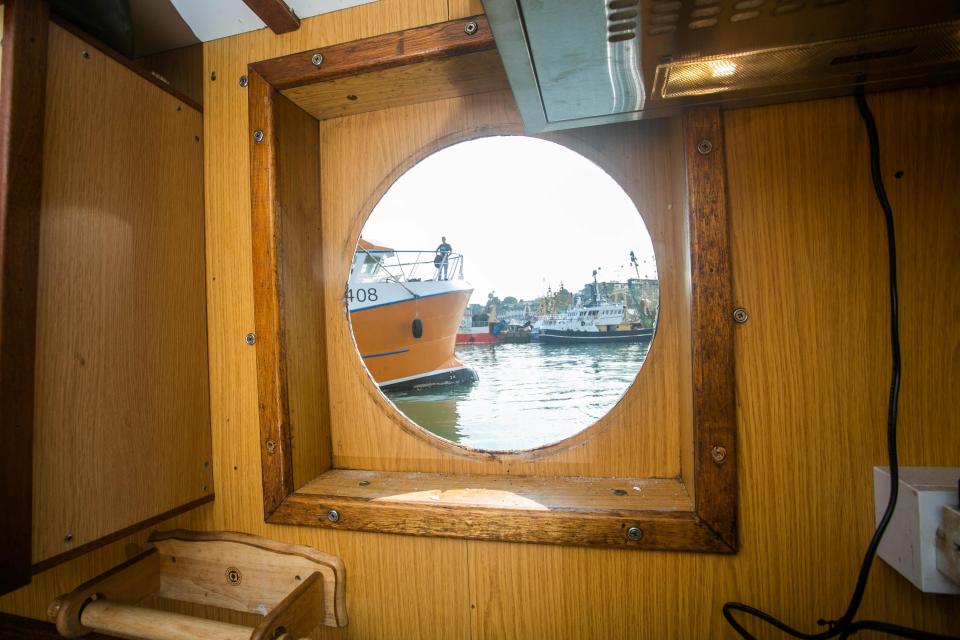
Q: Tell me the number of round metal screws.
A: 11